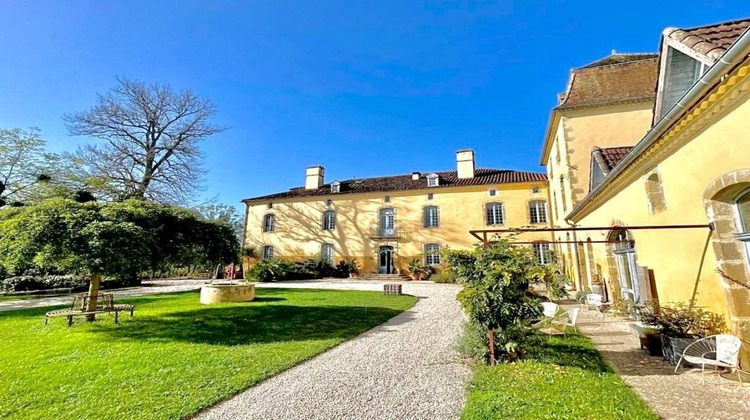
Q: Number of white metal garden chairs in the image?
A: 4